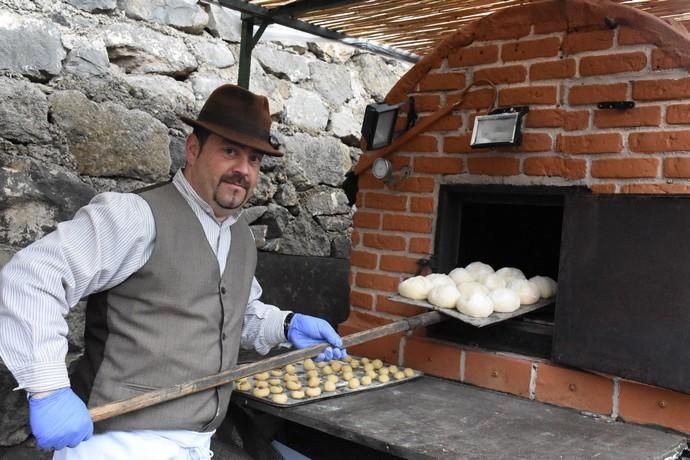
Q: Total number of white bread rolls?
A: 12